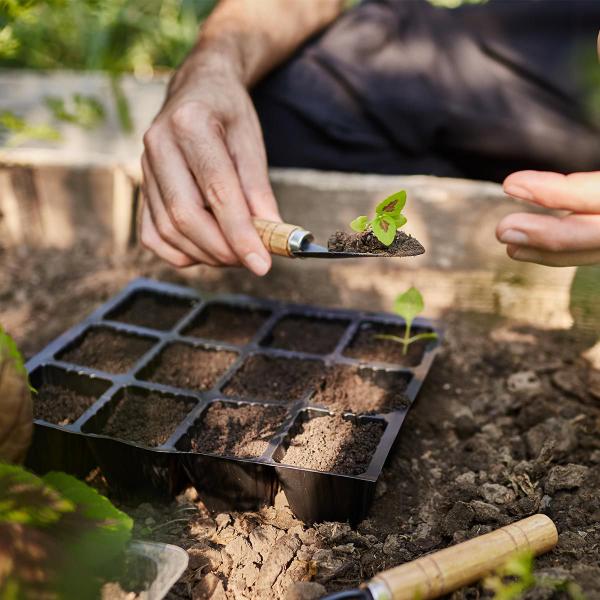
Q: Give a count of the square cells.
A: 12